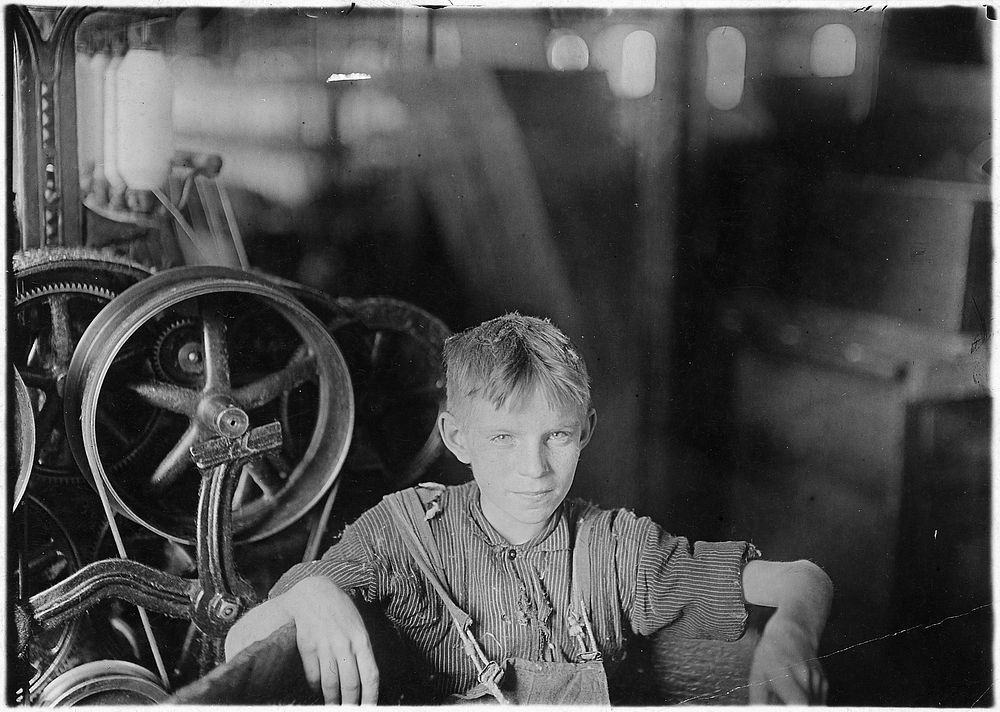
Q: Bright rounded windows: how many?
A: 4